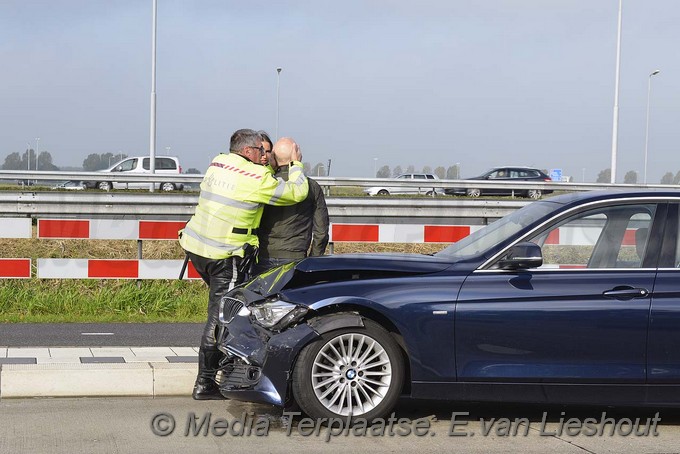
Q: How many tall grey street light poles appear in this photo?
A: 4